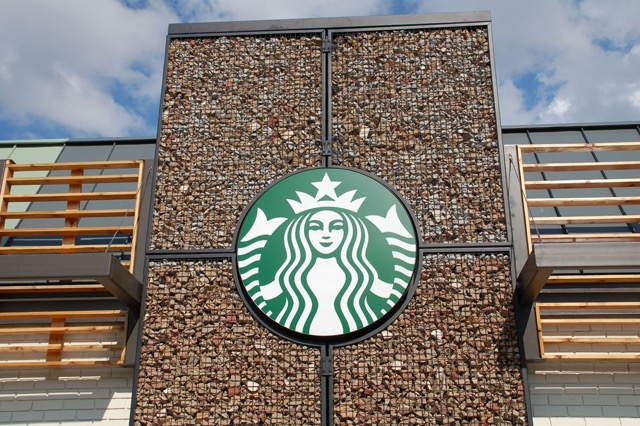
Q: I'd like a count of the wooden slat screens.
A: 4